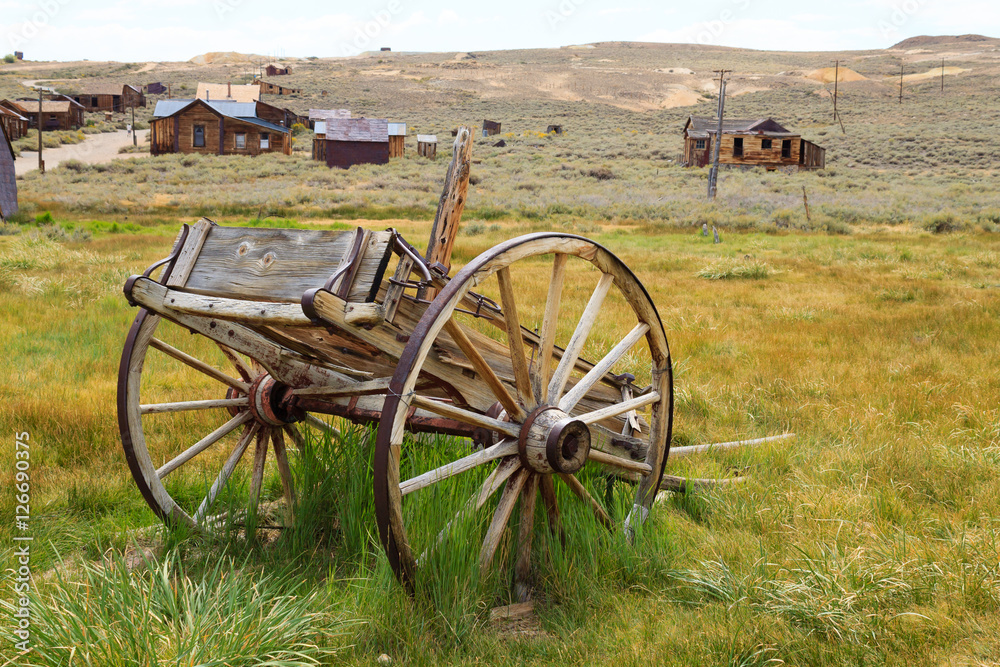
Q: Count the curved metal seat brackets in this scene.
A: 2